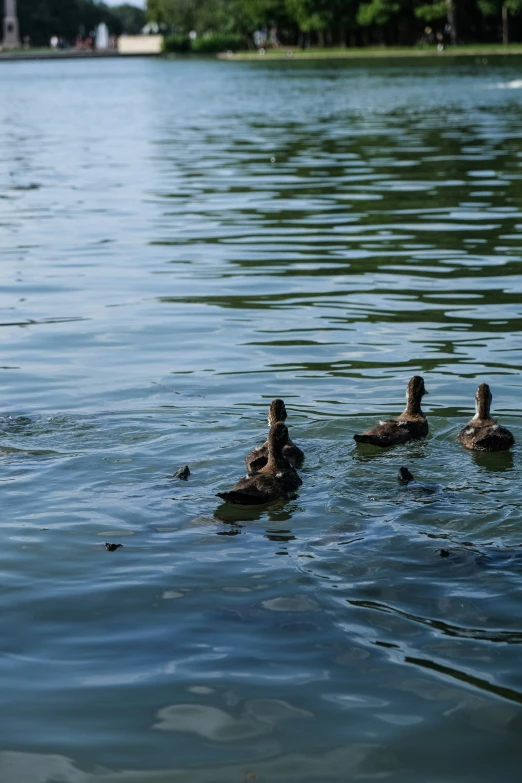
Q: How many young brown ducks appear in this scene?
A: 4